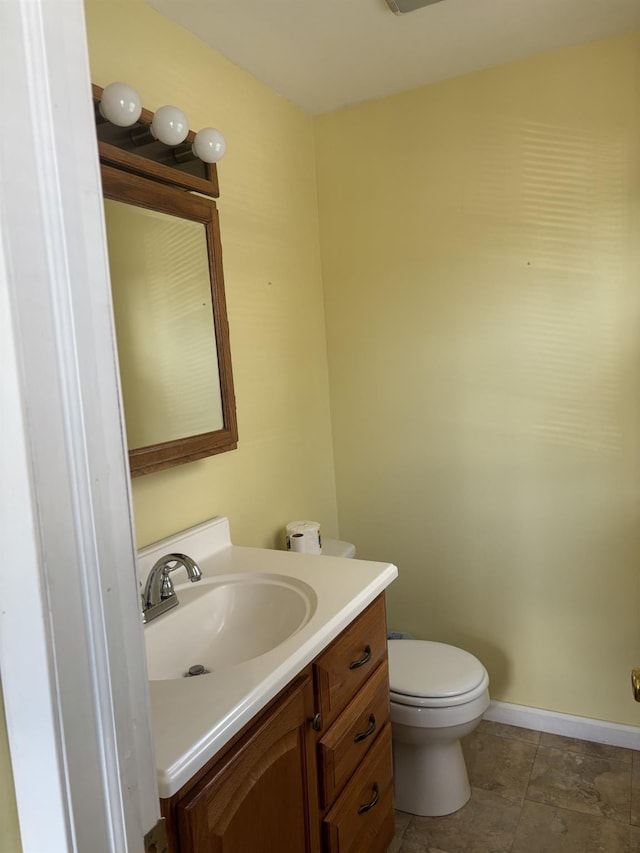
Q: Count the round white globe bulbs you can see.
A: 3